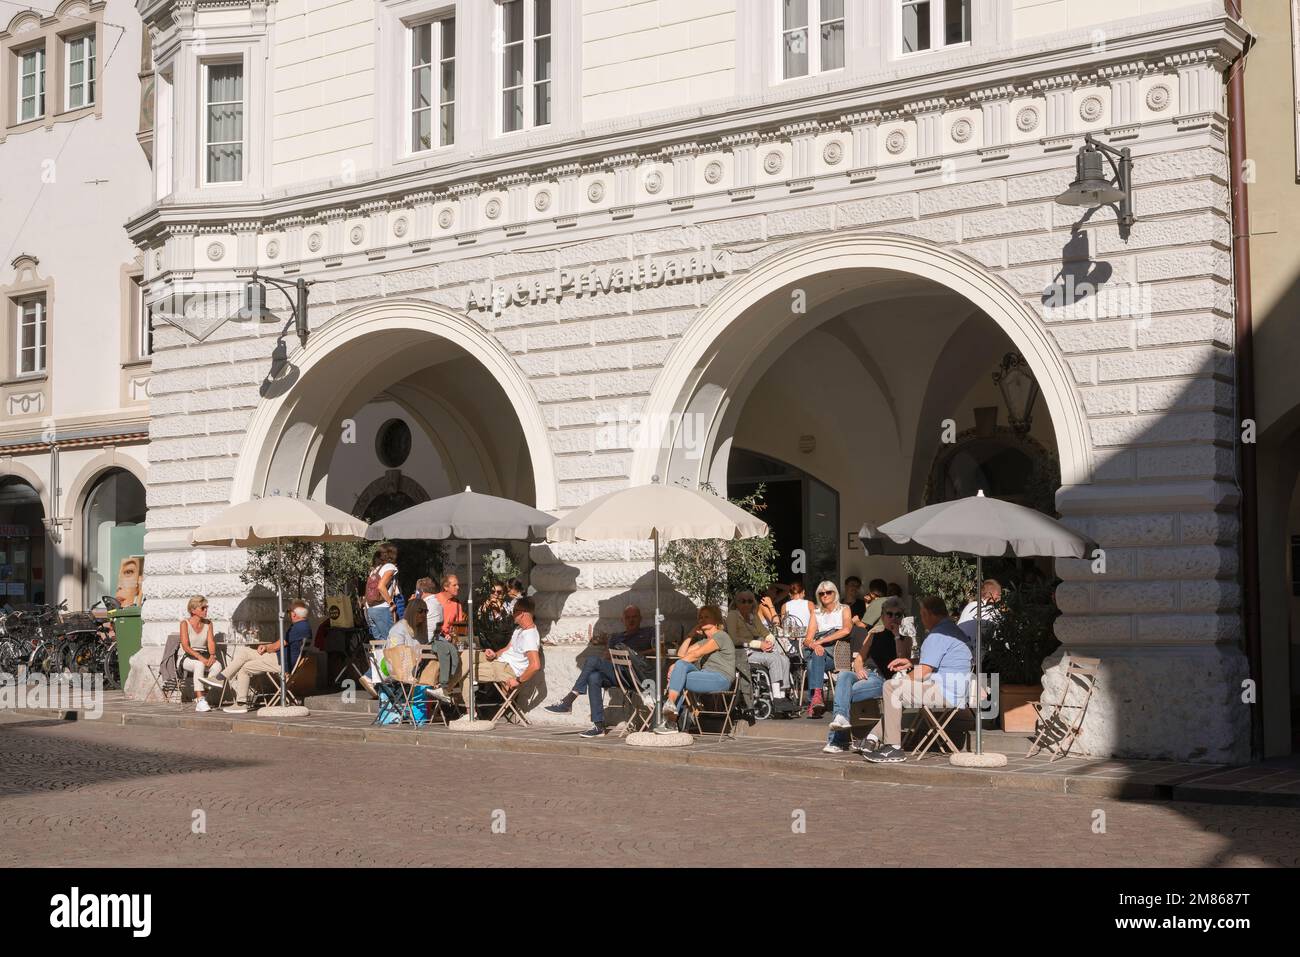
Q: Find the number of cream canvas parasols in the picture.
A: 2